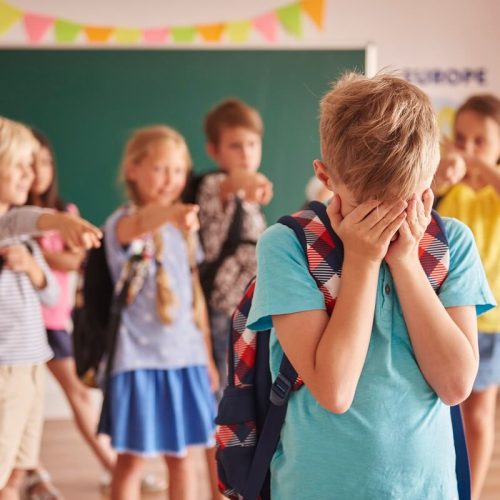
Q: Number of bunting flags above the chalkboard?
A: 12